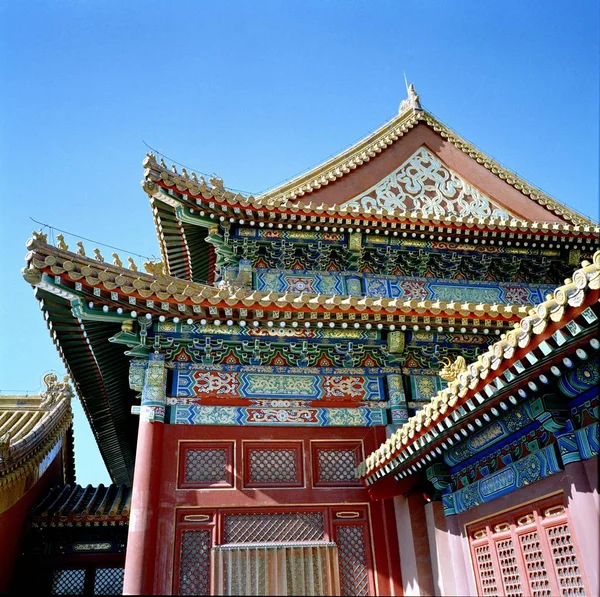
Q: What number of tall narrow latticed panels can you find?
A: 6